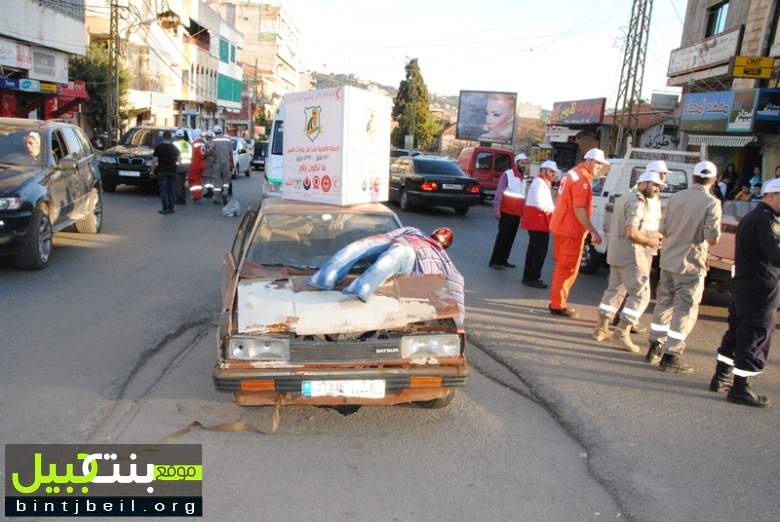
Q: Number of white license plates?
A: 3